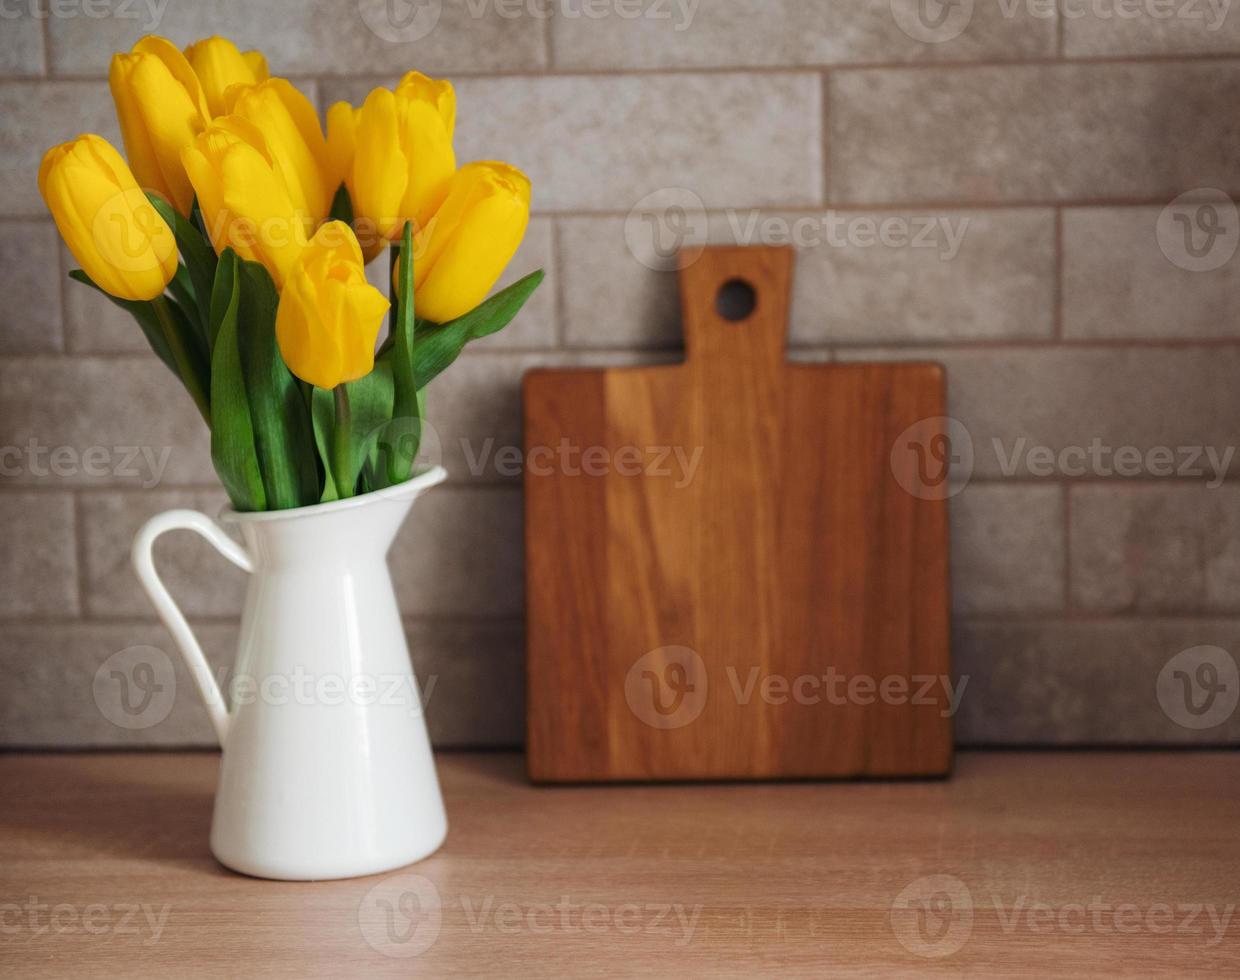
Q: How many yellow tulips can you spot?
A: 9